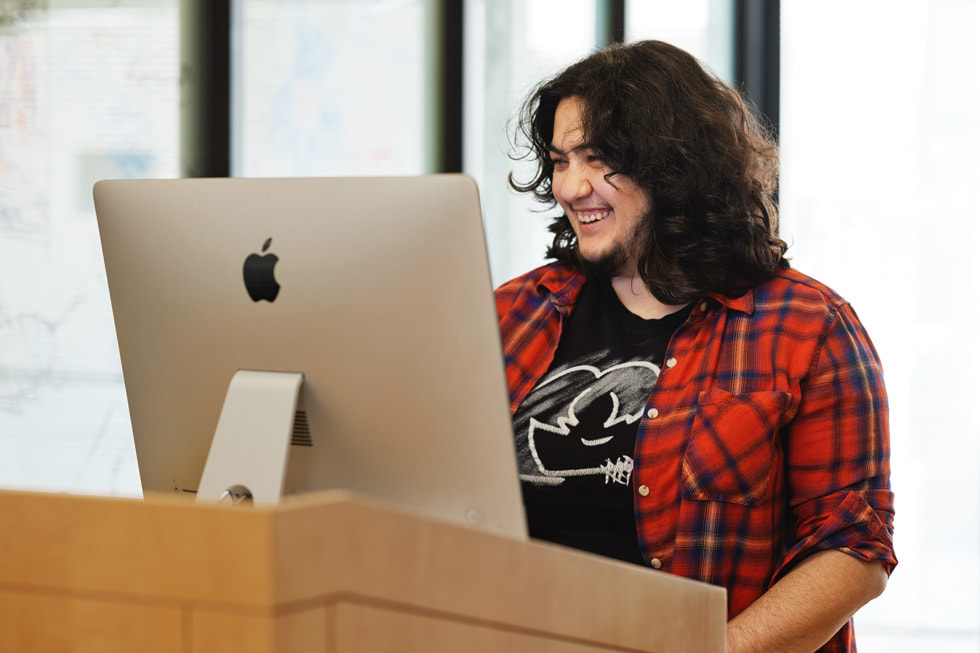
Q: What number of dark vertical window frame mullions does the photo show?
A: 4